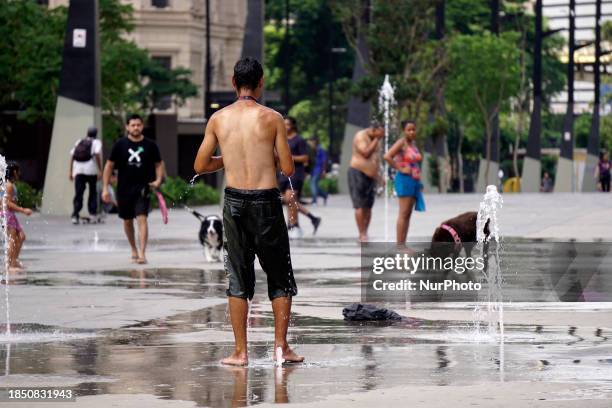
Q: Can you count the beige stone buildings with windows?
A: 1